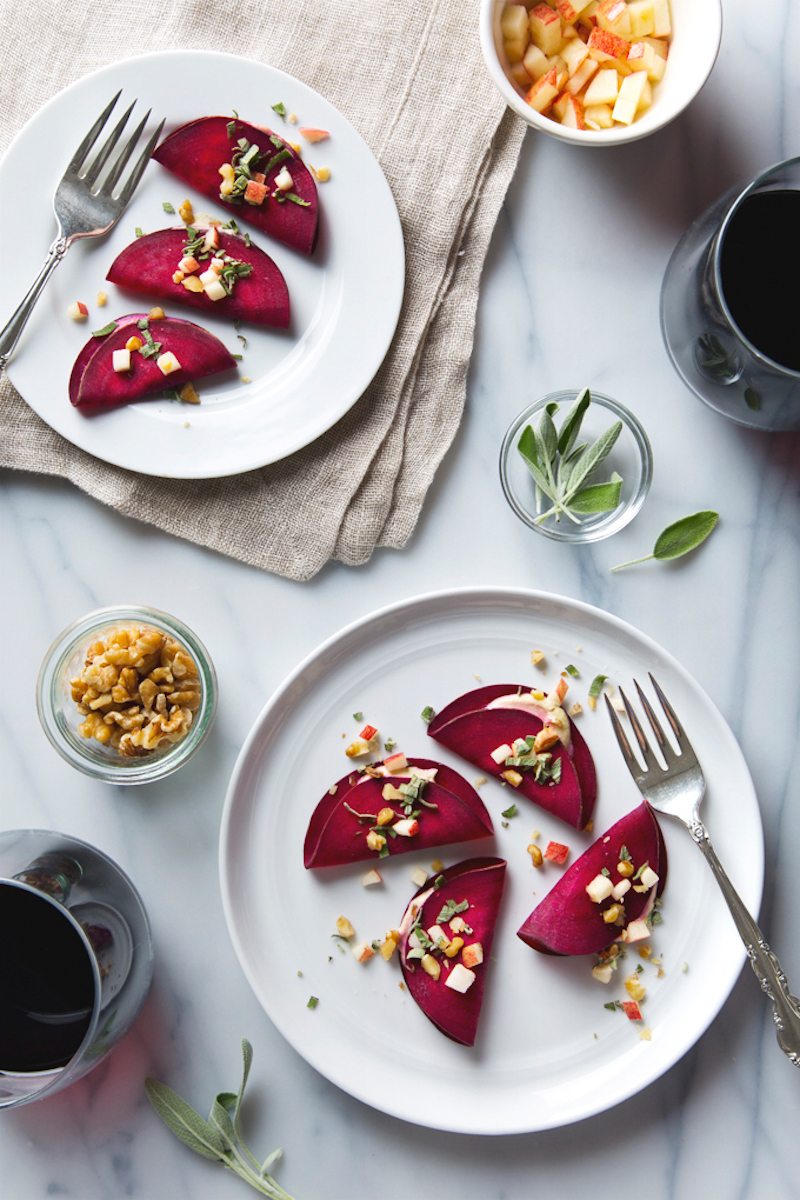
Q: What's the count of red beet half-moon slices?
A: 7